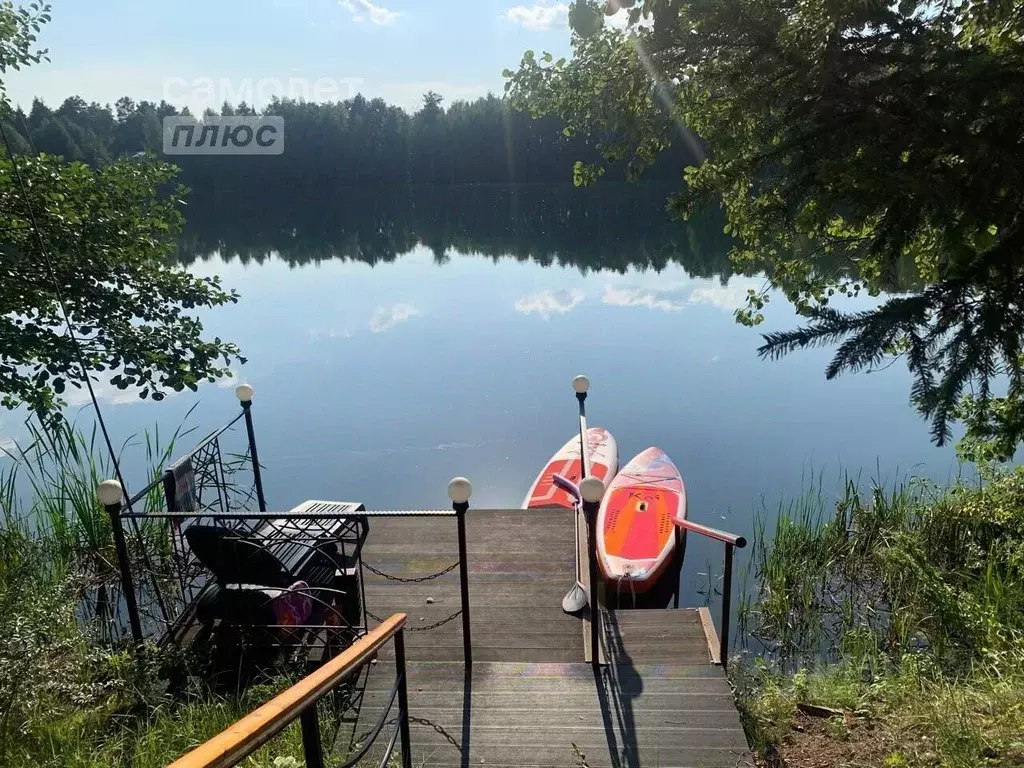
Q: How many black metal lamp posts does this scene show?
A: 5